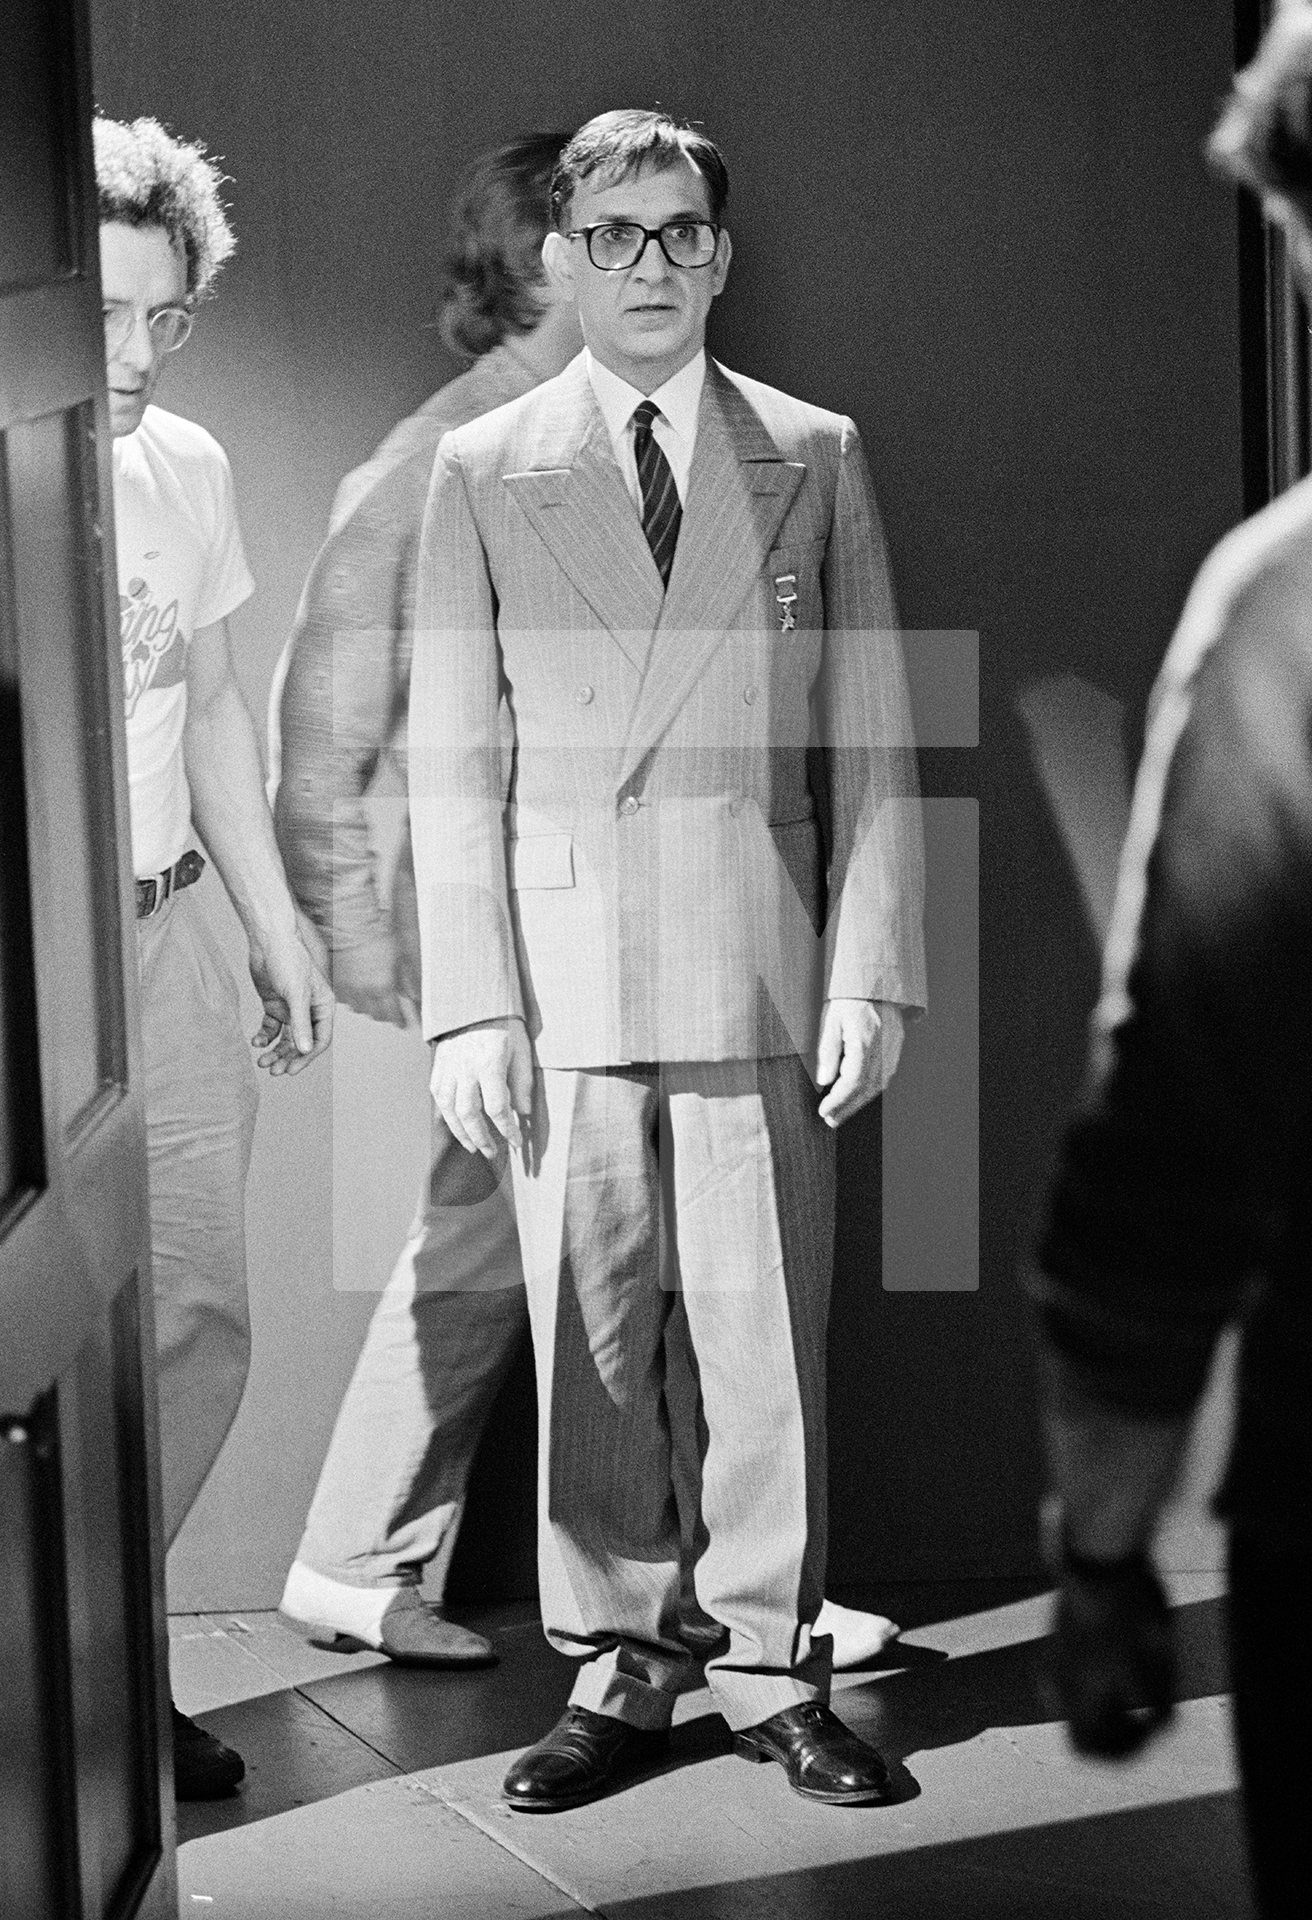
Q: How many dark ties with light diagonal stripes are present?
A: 1